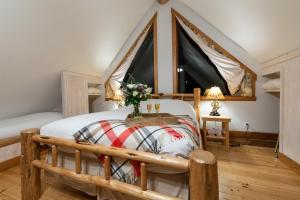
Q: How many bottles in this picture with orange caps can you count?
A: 0